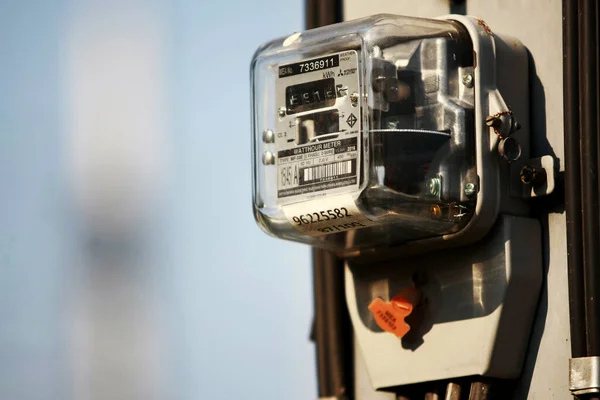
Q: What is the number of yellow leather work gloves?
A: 0